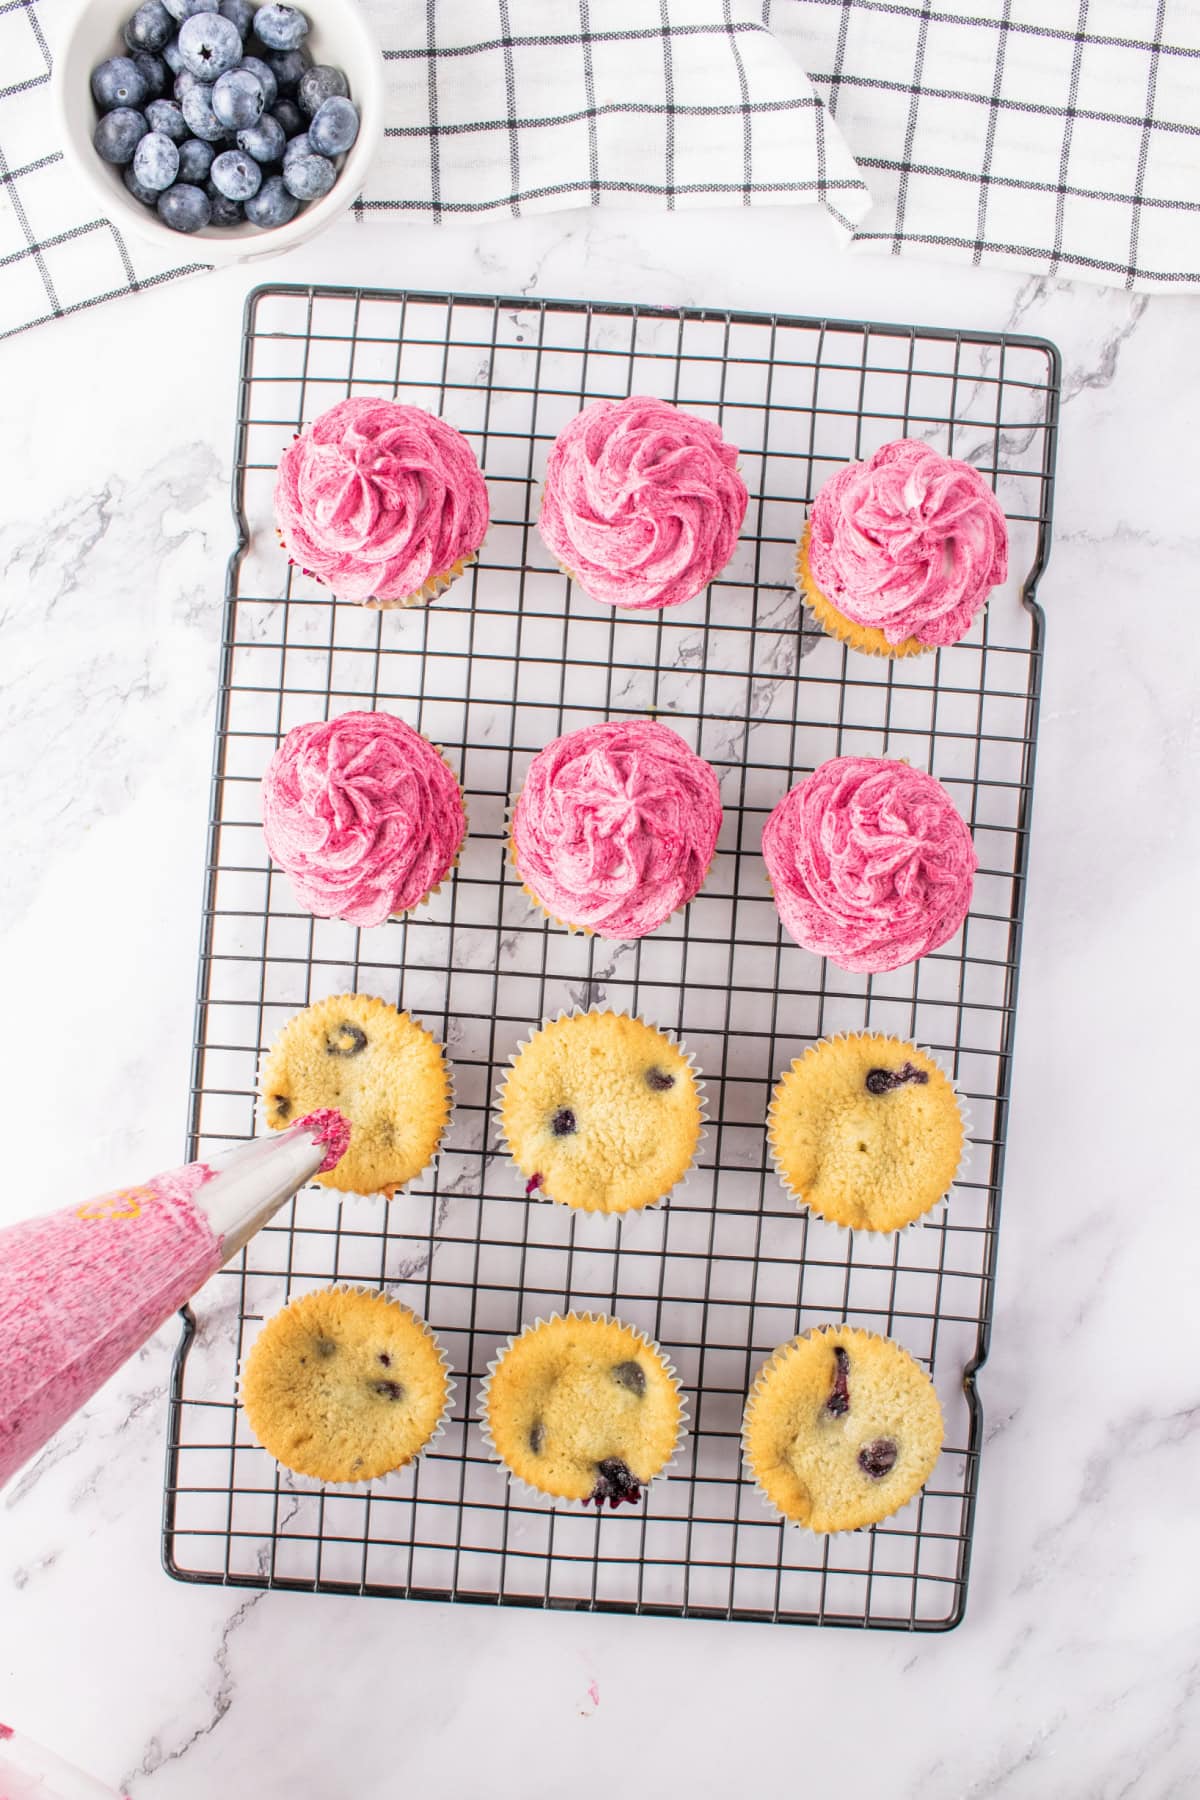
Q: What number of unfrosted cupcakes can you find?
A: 6